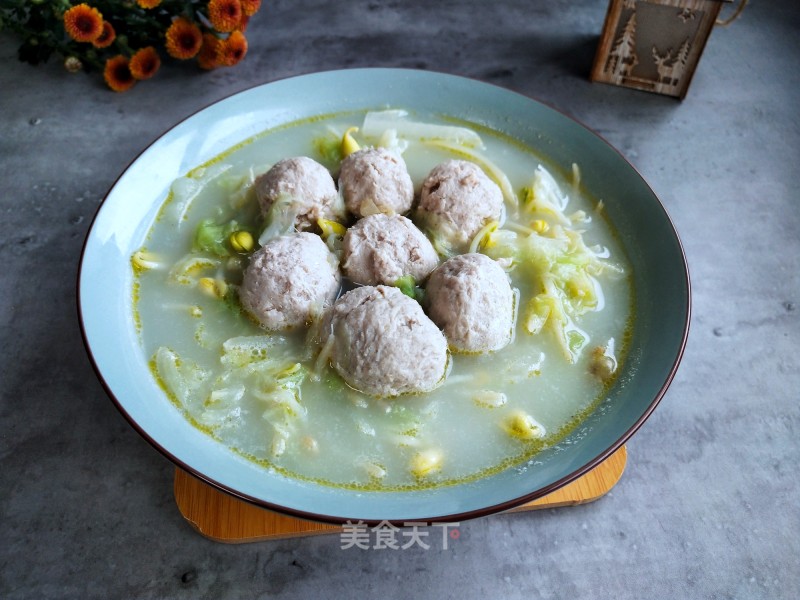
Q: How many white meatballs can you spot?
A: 7